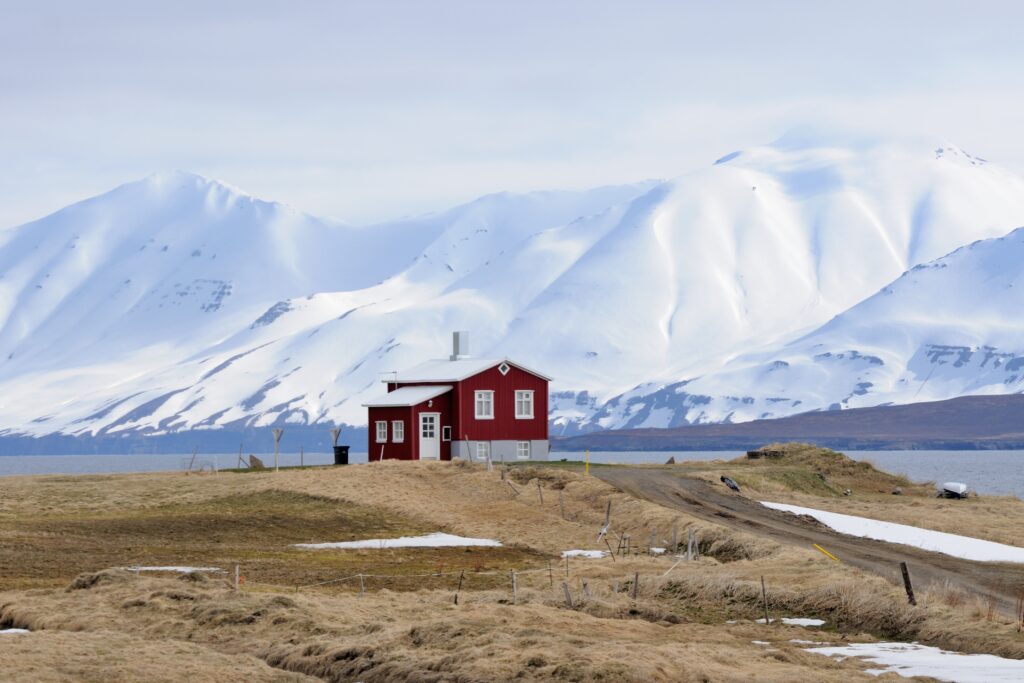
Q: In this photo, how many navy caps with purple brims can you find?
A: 0